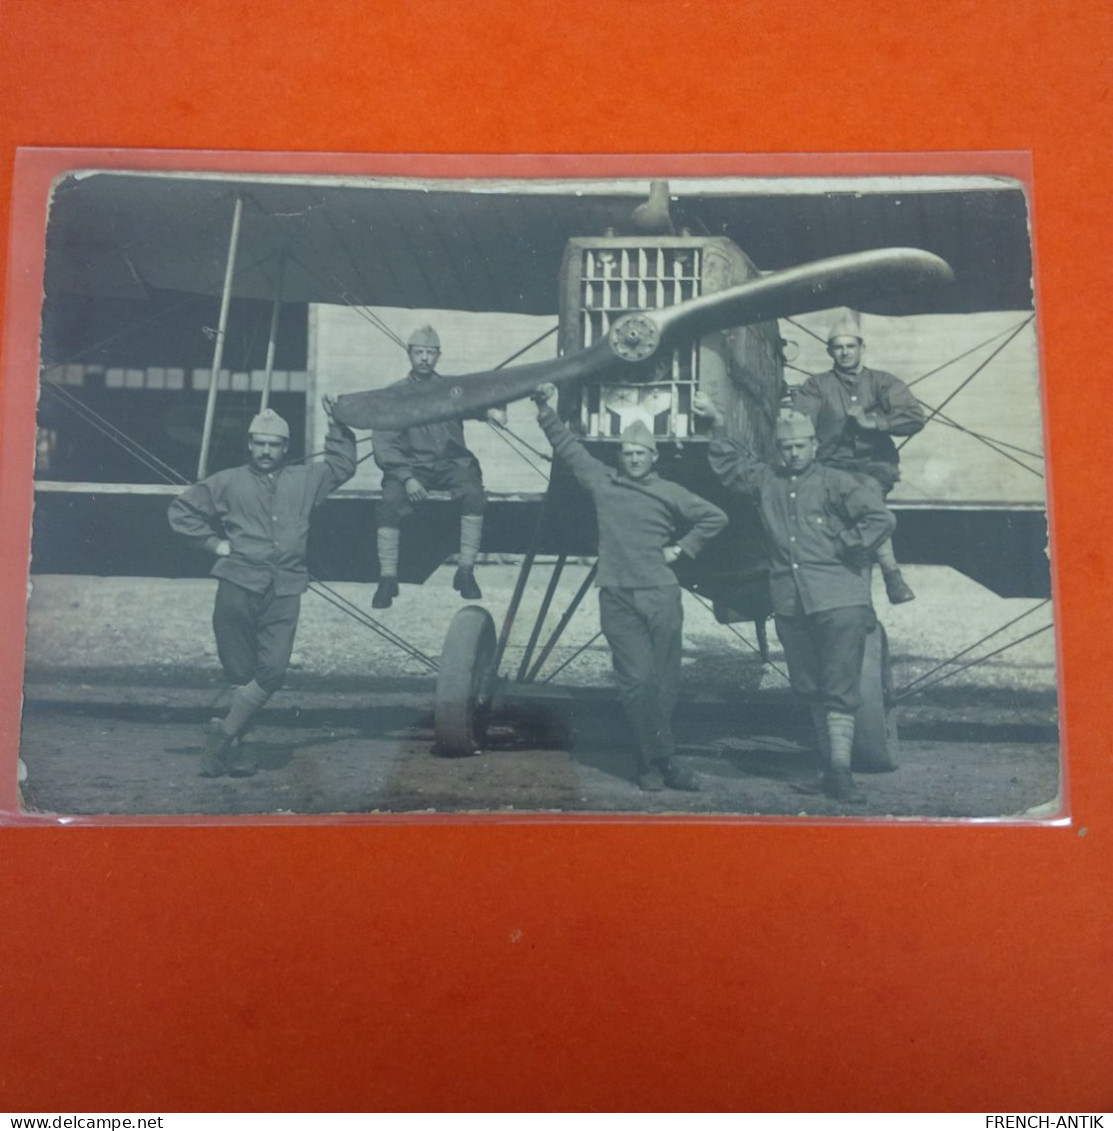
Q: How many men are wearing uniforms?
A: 5